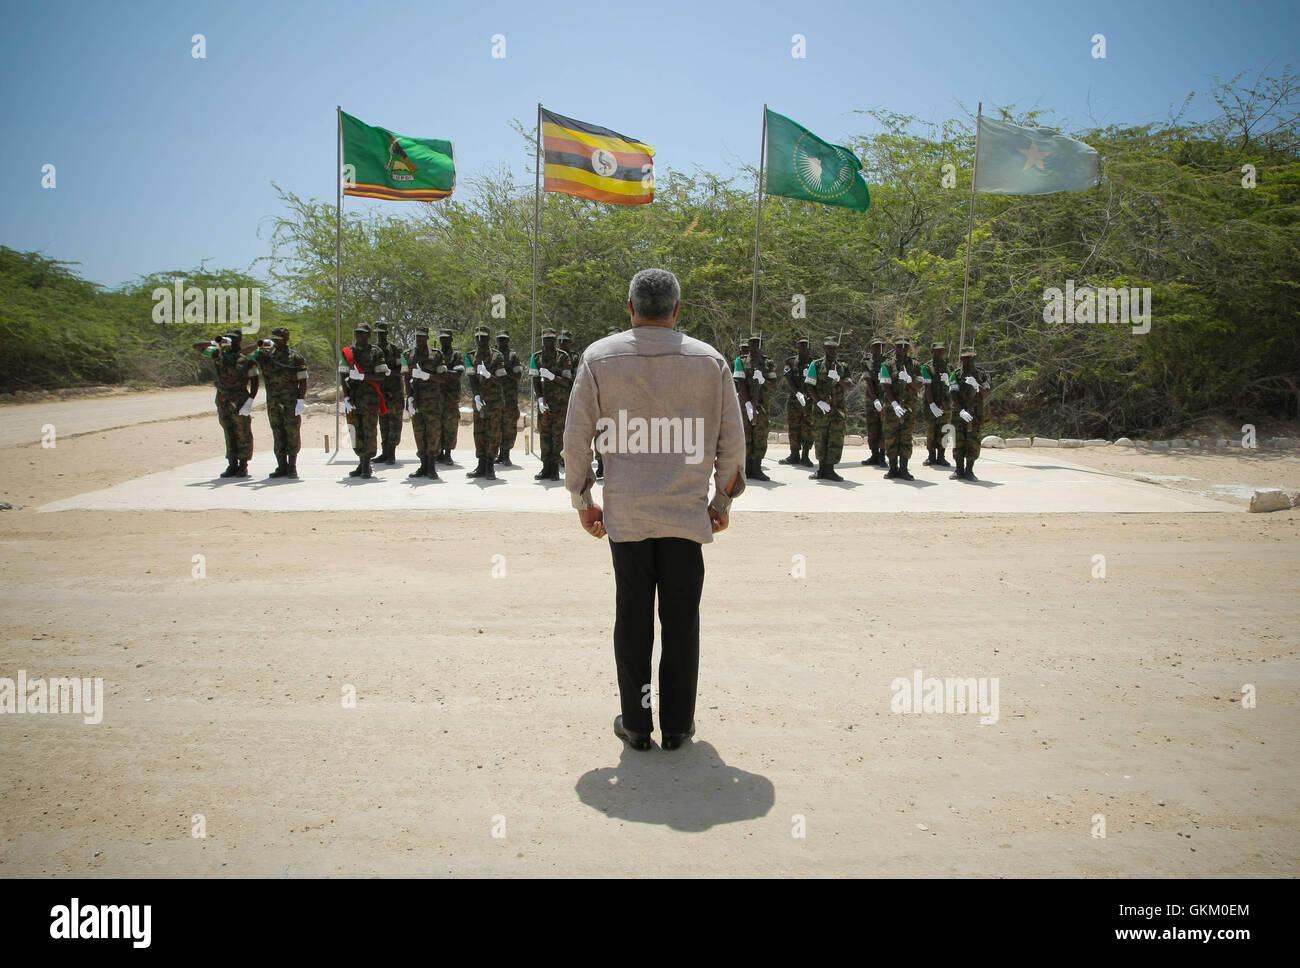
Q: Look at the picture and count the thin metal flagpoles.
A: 4